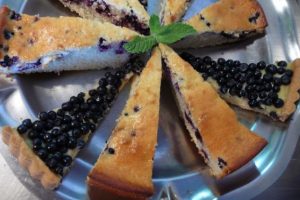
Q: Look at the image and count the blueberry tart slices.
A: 2